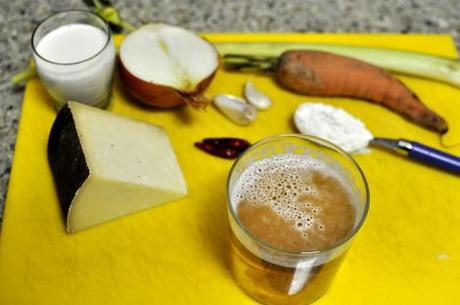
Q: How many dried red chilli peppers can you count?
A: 2